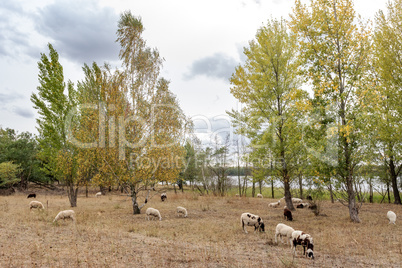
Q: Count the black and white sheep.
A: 2